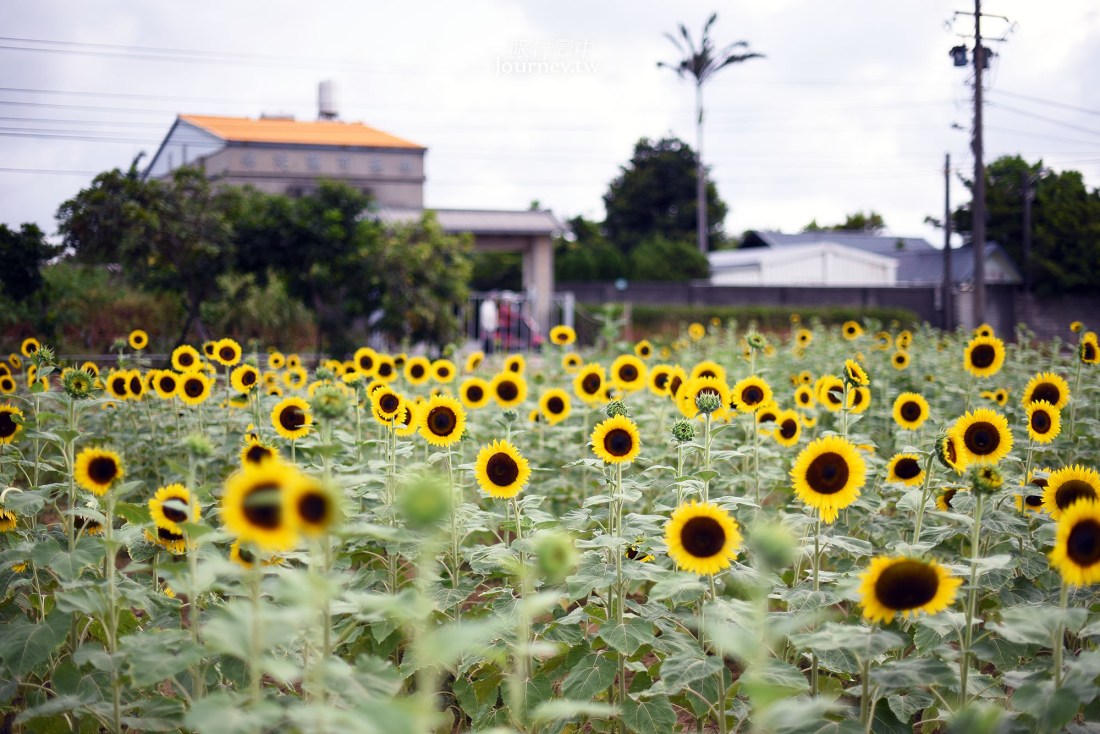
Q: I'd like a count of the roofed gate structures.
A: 1